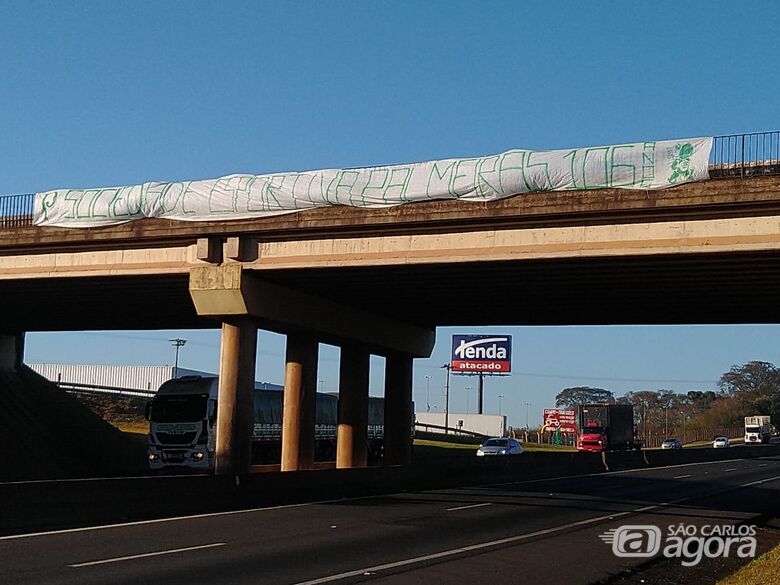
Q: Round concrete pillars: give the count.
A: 4